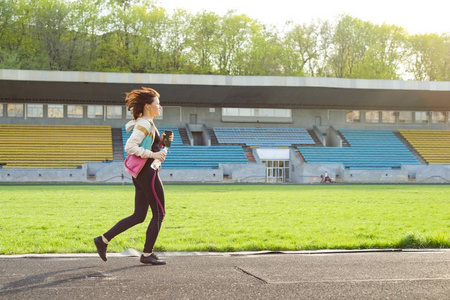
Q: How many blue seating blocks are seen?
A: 3